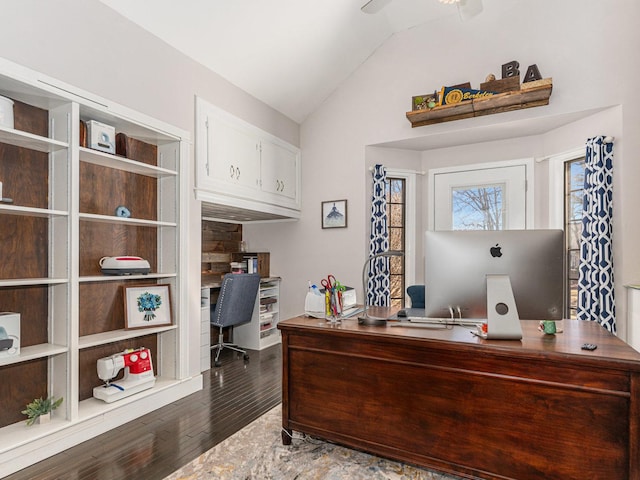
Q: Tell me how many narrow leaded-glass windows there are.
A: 2